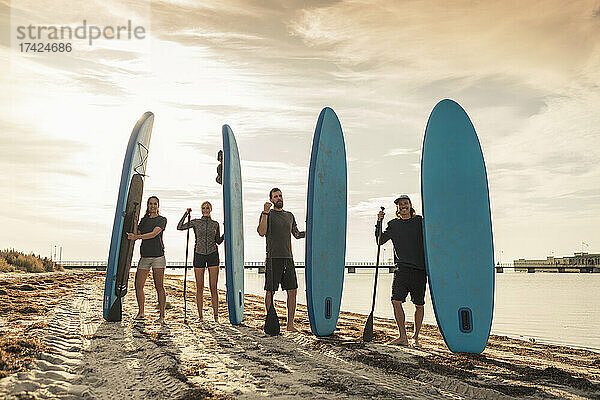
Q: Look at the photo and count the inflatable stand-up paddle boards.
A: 4